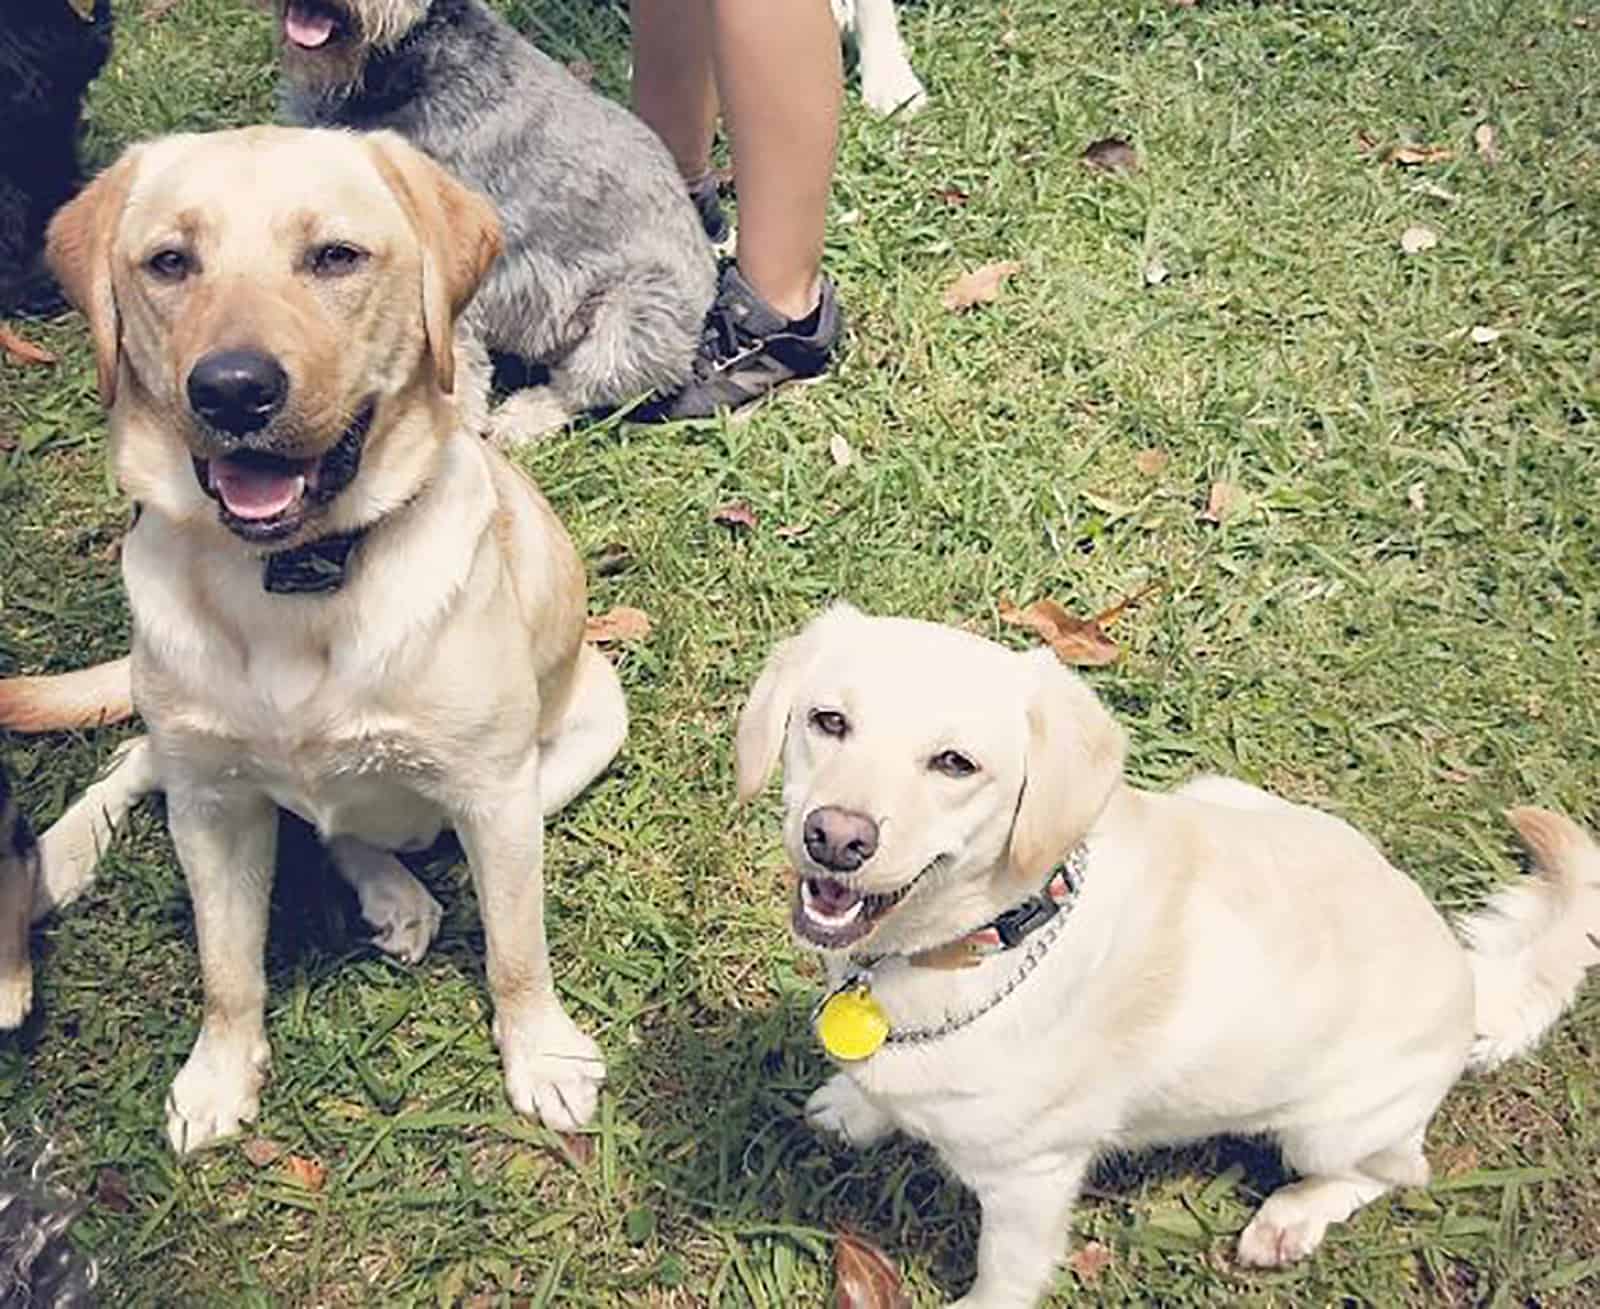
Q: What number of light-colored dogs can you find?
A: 2